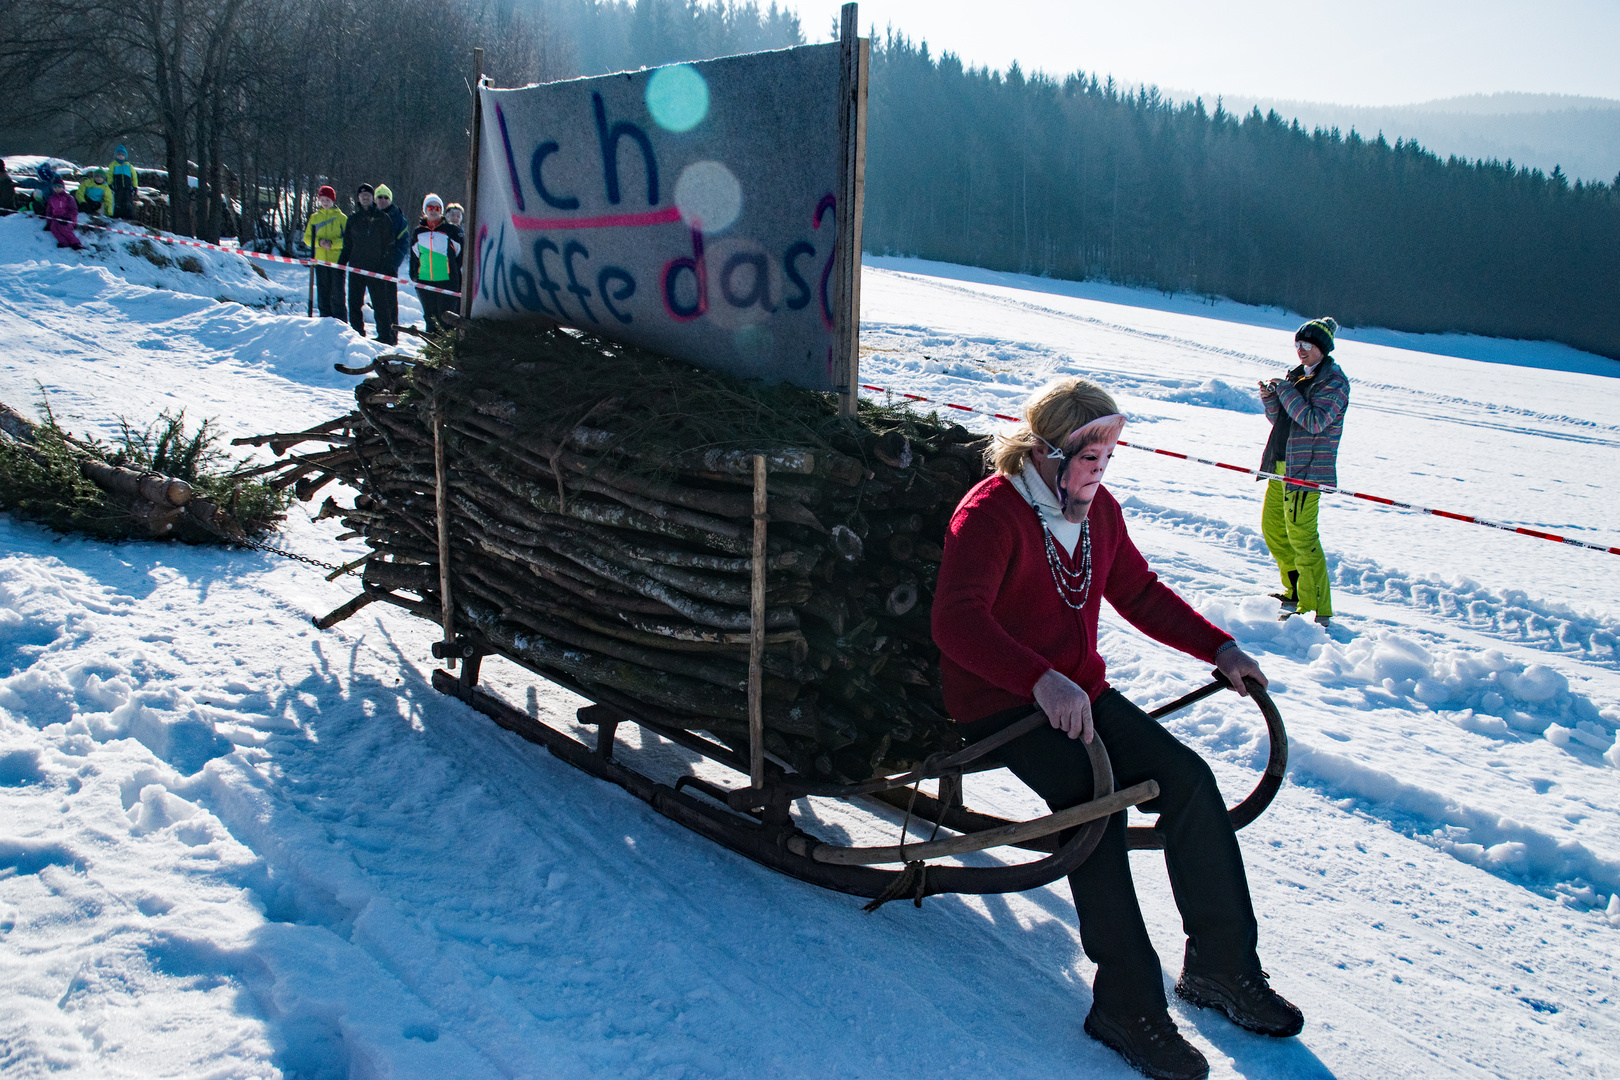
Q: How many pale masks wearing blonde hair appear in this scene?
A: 1